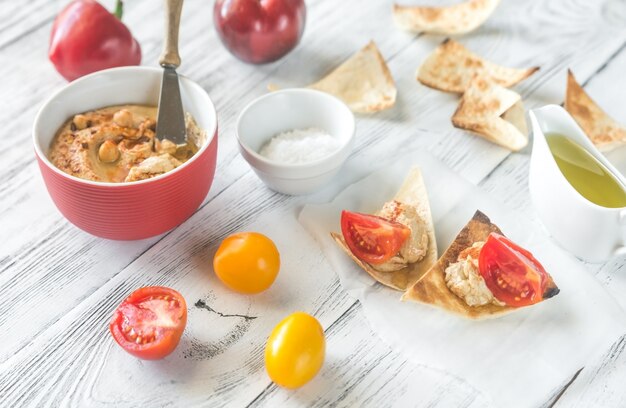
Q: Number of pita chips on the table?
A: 7